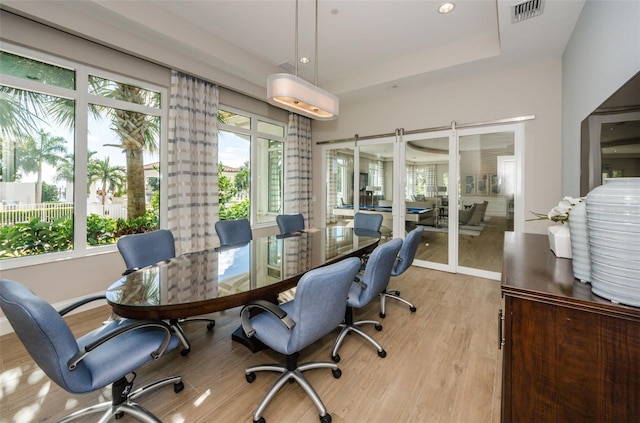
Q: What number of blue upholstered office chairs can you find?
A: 8